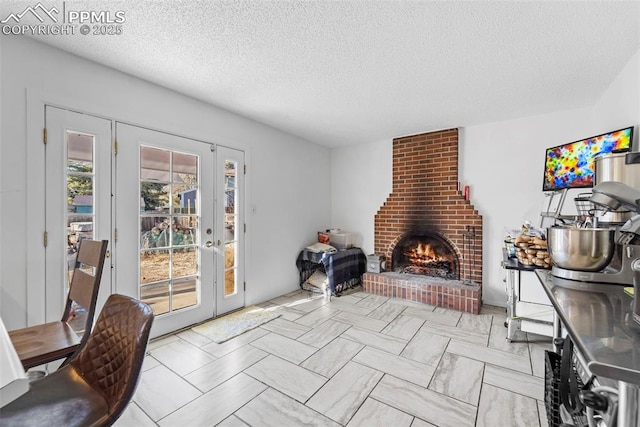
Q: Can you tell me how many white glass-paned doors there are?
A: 3